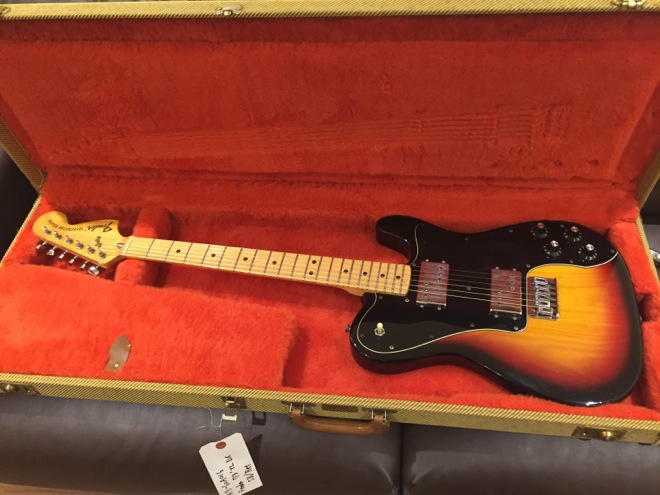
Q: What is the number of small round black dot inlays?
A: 10